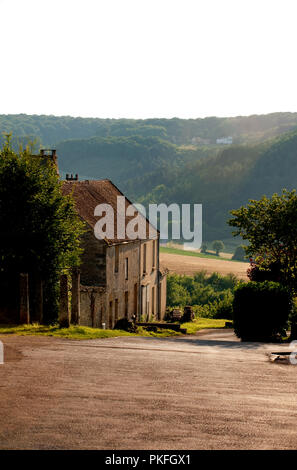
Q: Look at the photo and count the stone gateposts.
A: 4